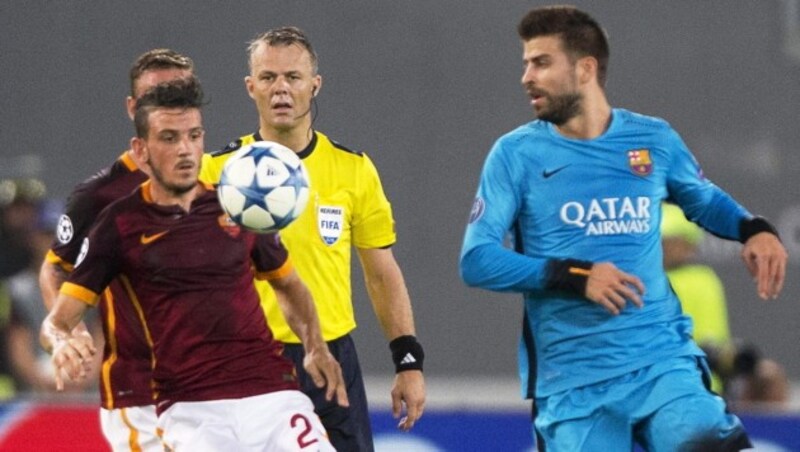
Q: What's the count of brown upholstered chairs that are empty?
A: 0